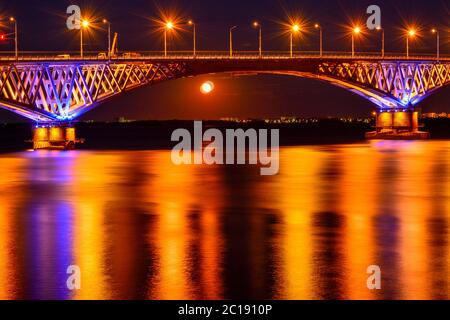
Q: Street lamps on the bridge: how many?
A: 13